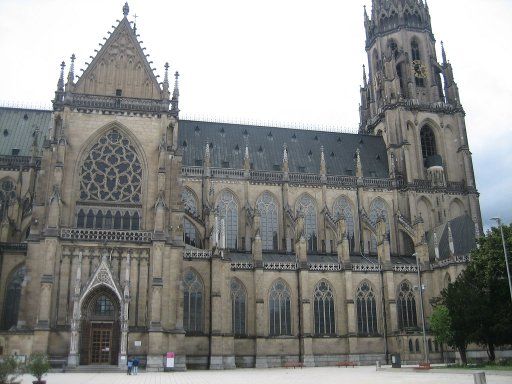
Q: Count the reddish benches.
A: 3